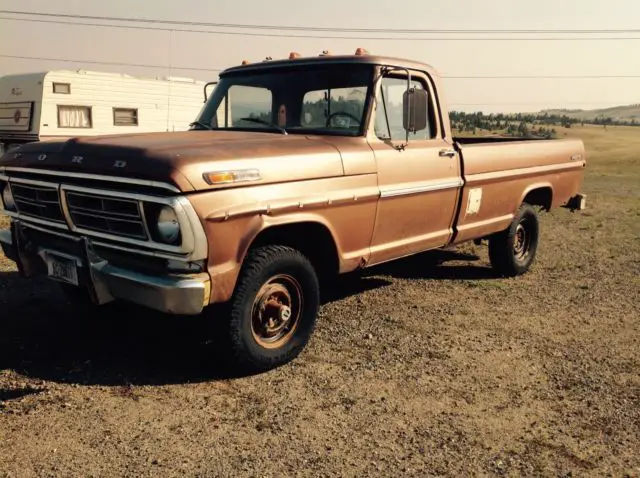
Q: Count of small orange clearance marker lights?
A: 3